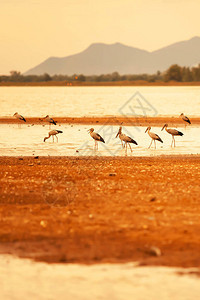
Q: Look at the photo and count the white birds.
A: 8